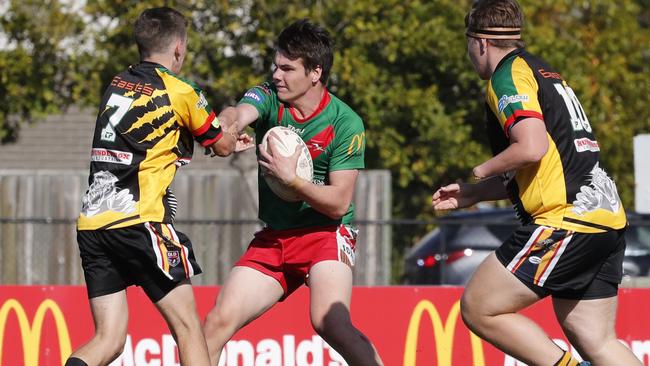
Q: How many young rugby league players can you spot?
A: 3